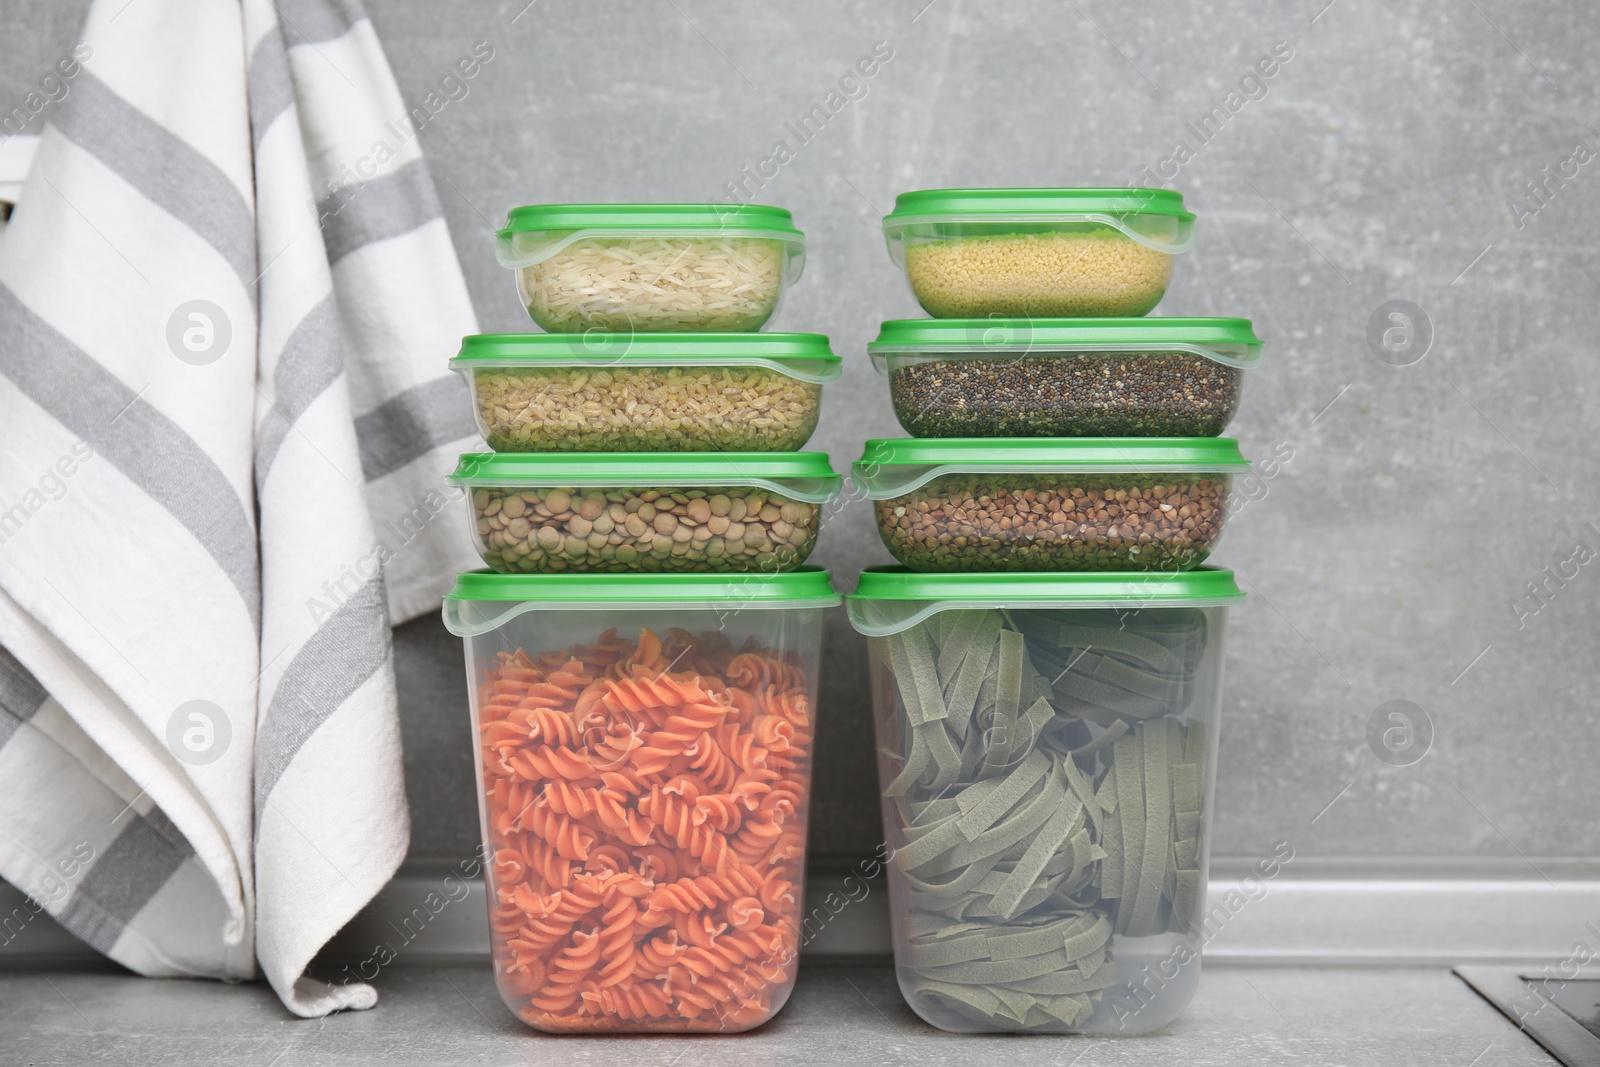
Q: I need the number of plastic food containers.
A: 8